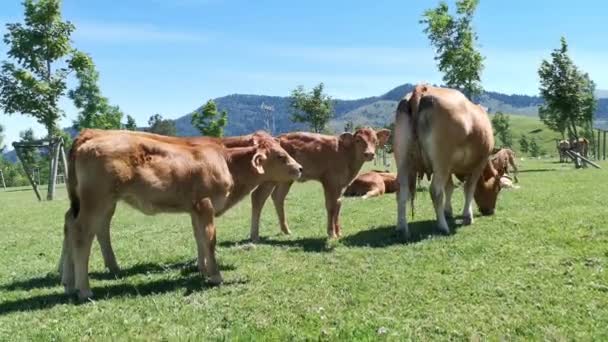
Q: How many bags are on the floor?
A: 0